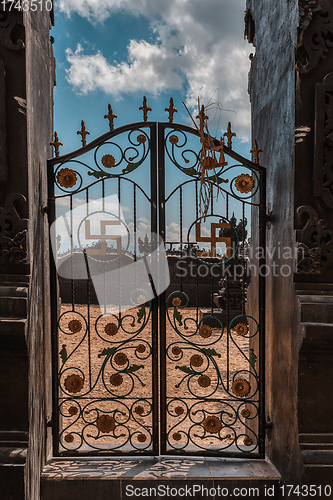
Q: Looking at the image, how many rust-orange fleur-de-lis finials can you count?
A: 8